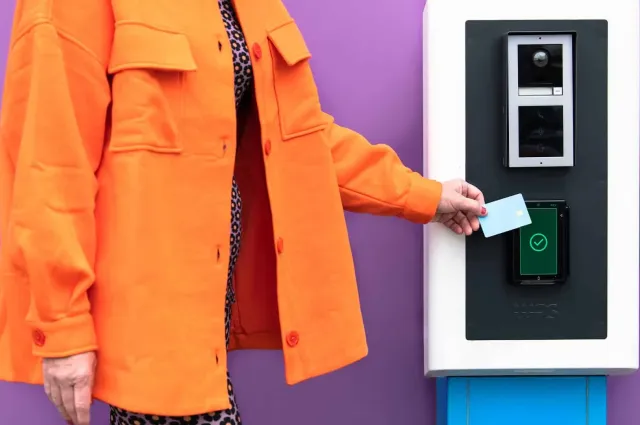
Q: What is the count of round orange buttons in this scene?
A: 5